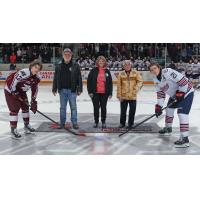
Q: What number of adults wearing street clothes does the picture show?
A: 3